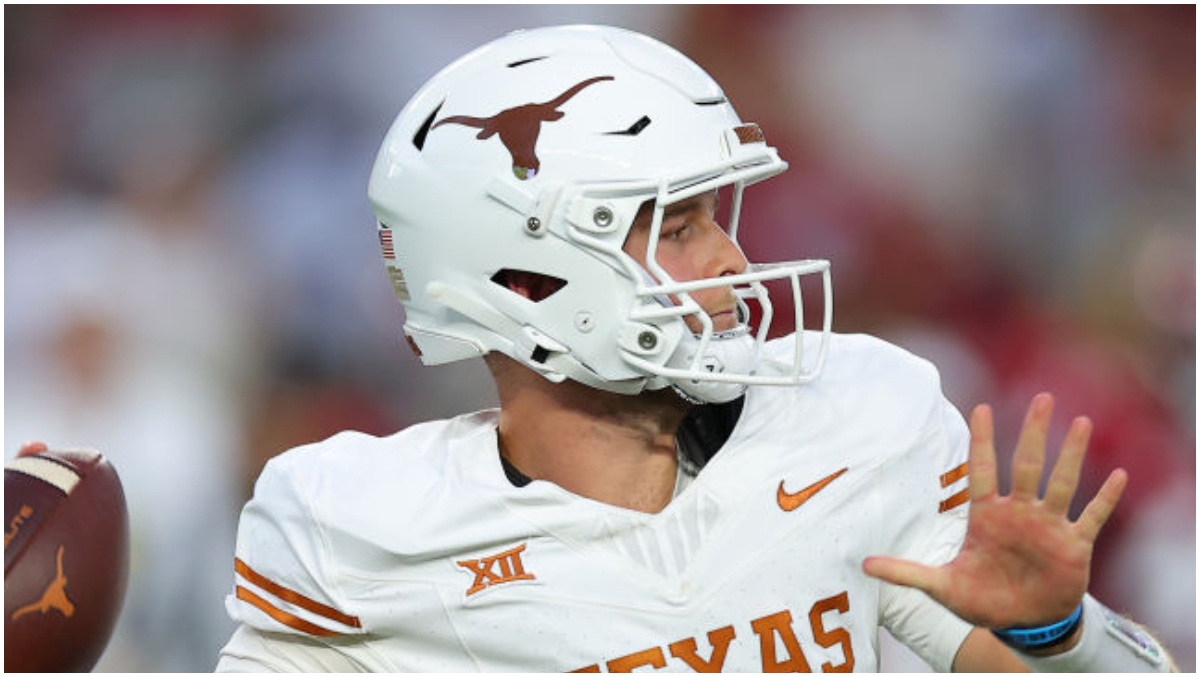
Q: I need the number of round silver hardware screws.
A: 3